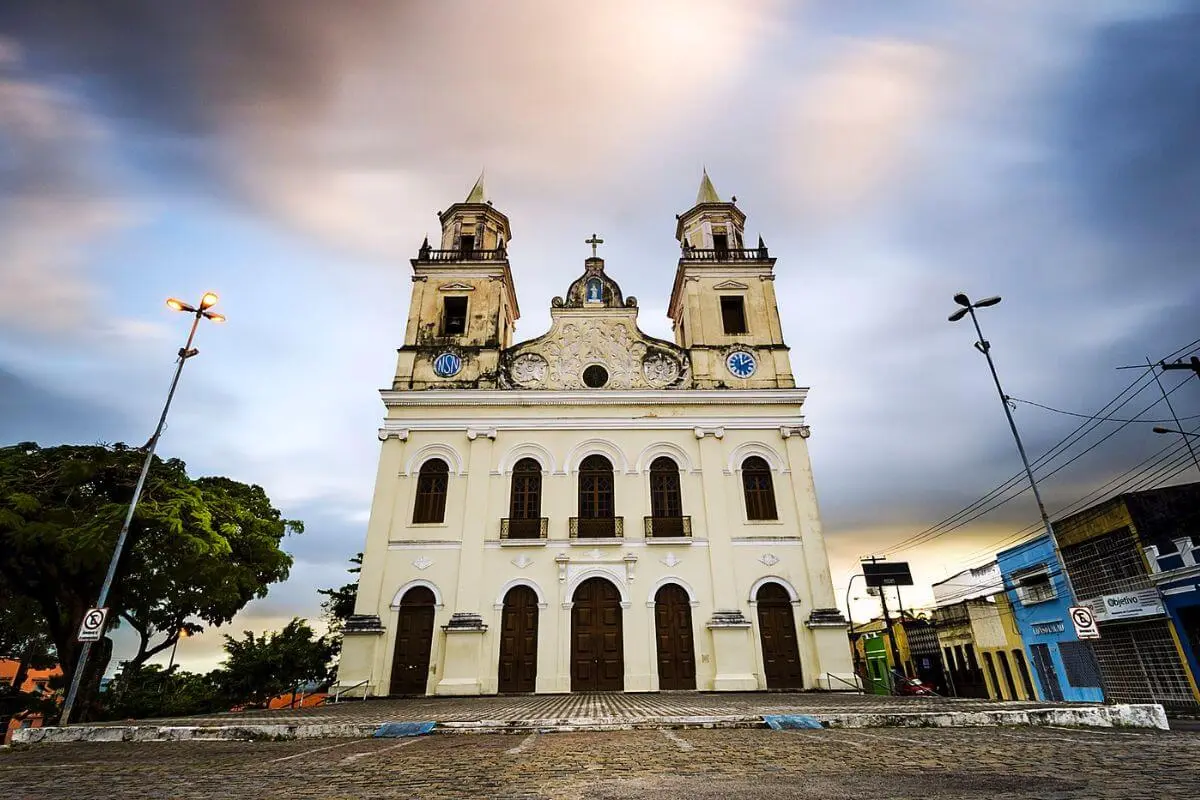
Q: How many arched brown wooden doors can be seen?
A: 5